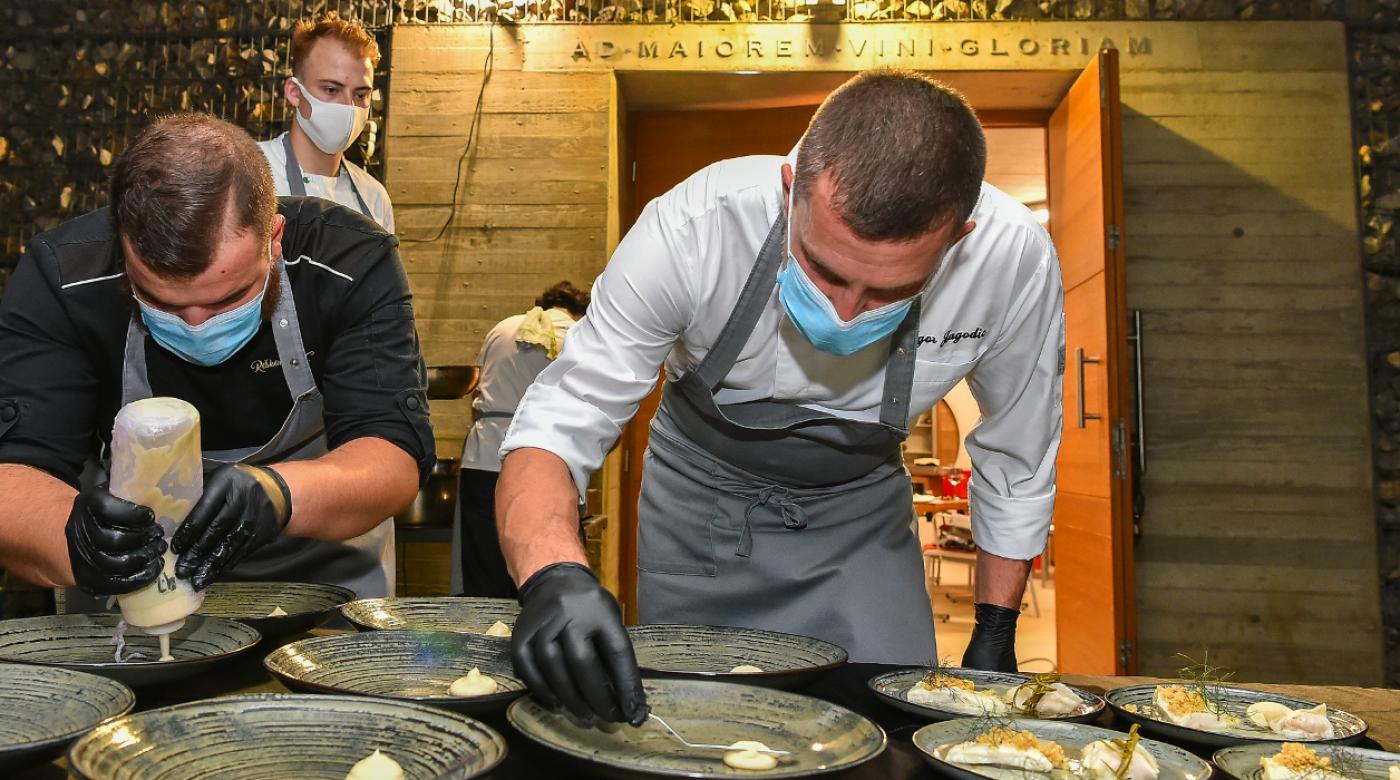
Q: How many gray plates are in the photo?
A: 12